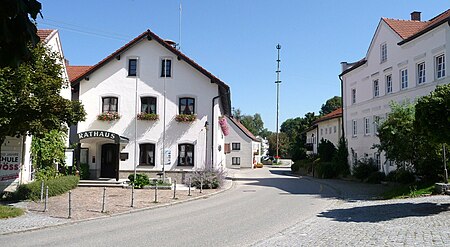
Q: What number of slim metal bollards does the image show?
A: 9